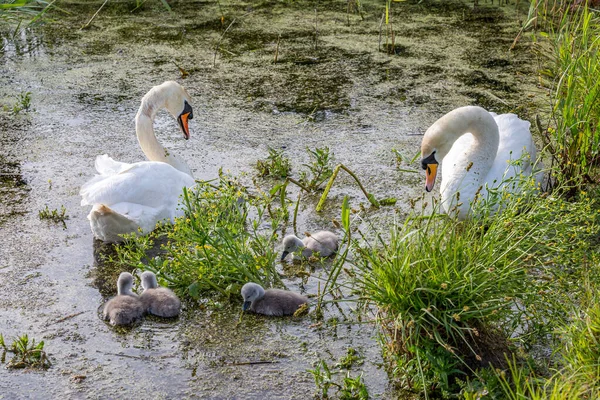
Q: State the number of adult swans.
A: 2